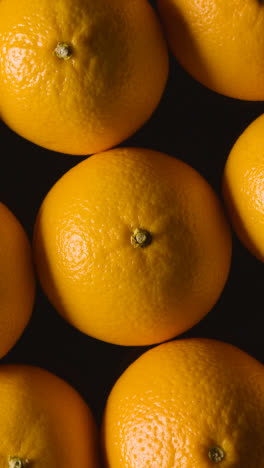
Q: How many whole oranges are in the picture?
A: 1